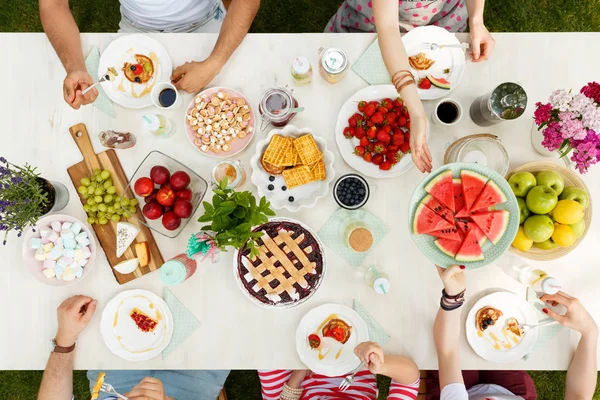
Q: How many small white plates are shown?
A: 5